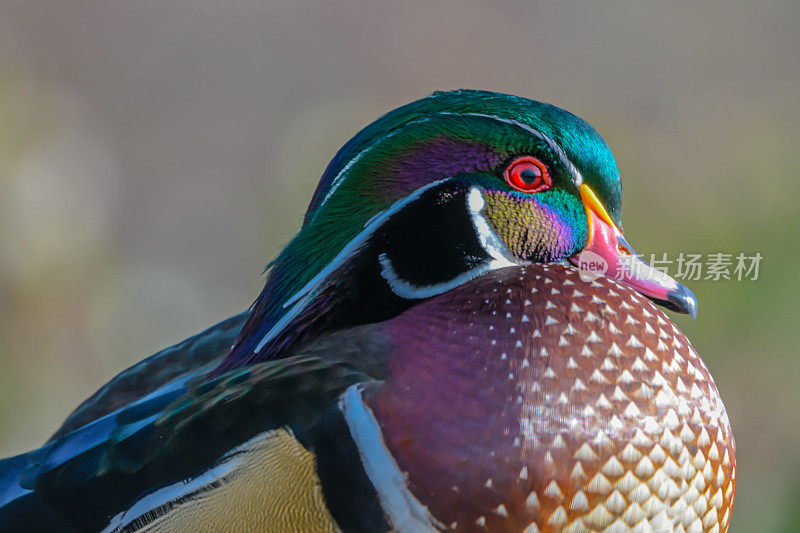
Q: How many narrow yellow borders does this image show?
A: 1